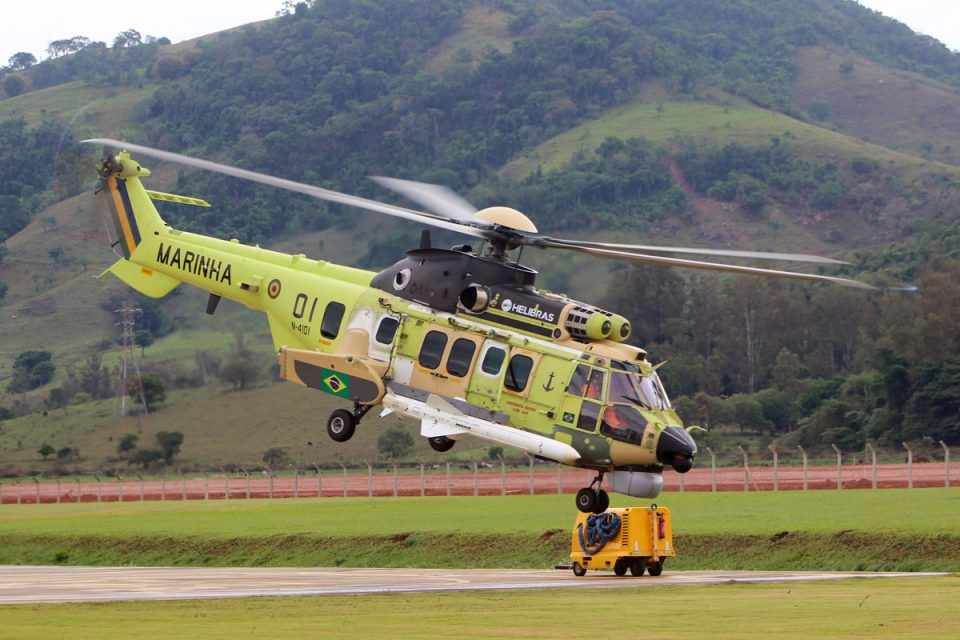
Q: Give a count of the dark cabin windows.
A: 6